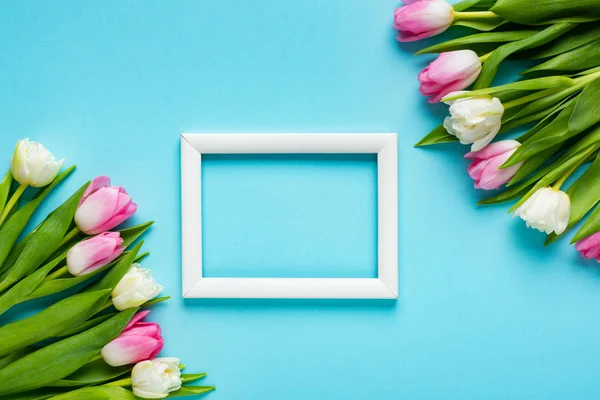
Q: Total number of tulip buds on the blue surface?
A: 12